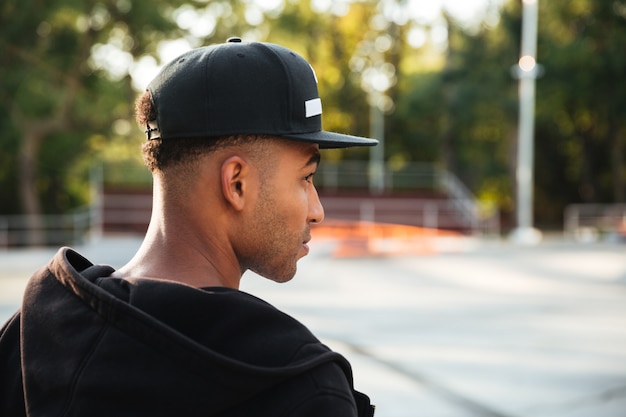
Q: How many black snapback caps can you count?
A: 1